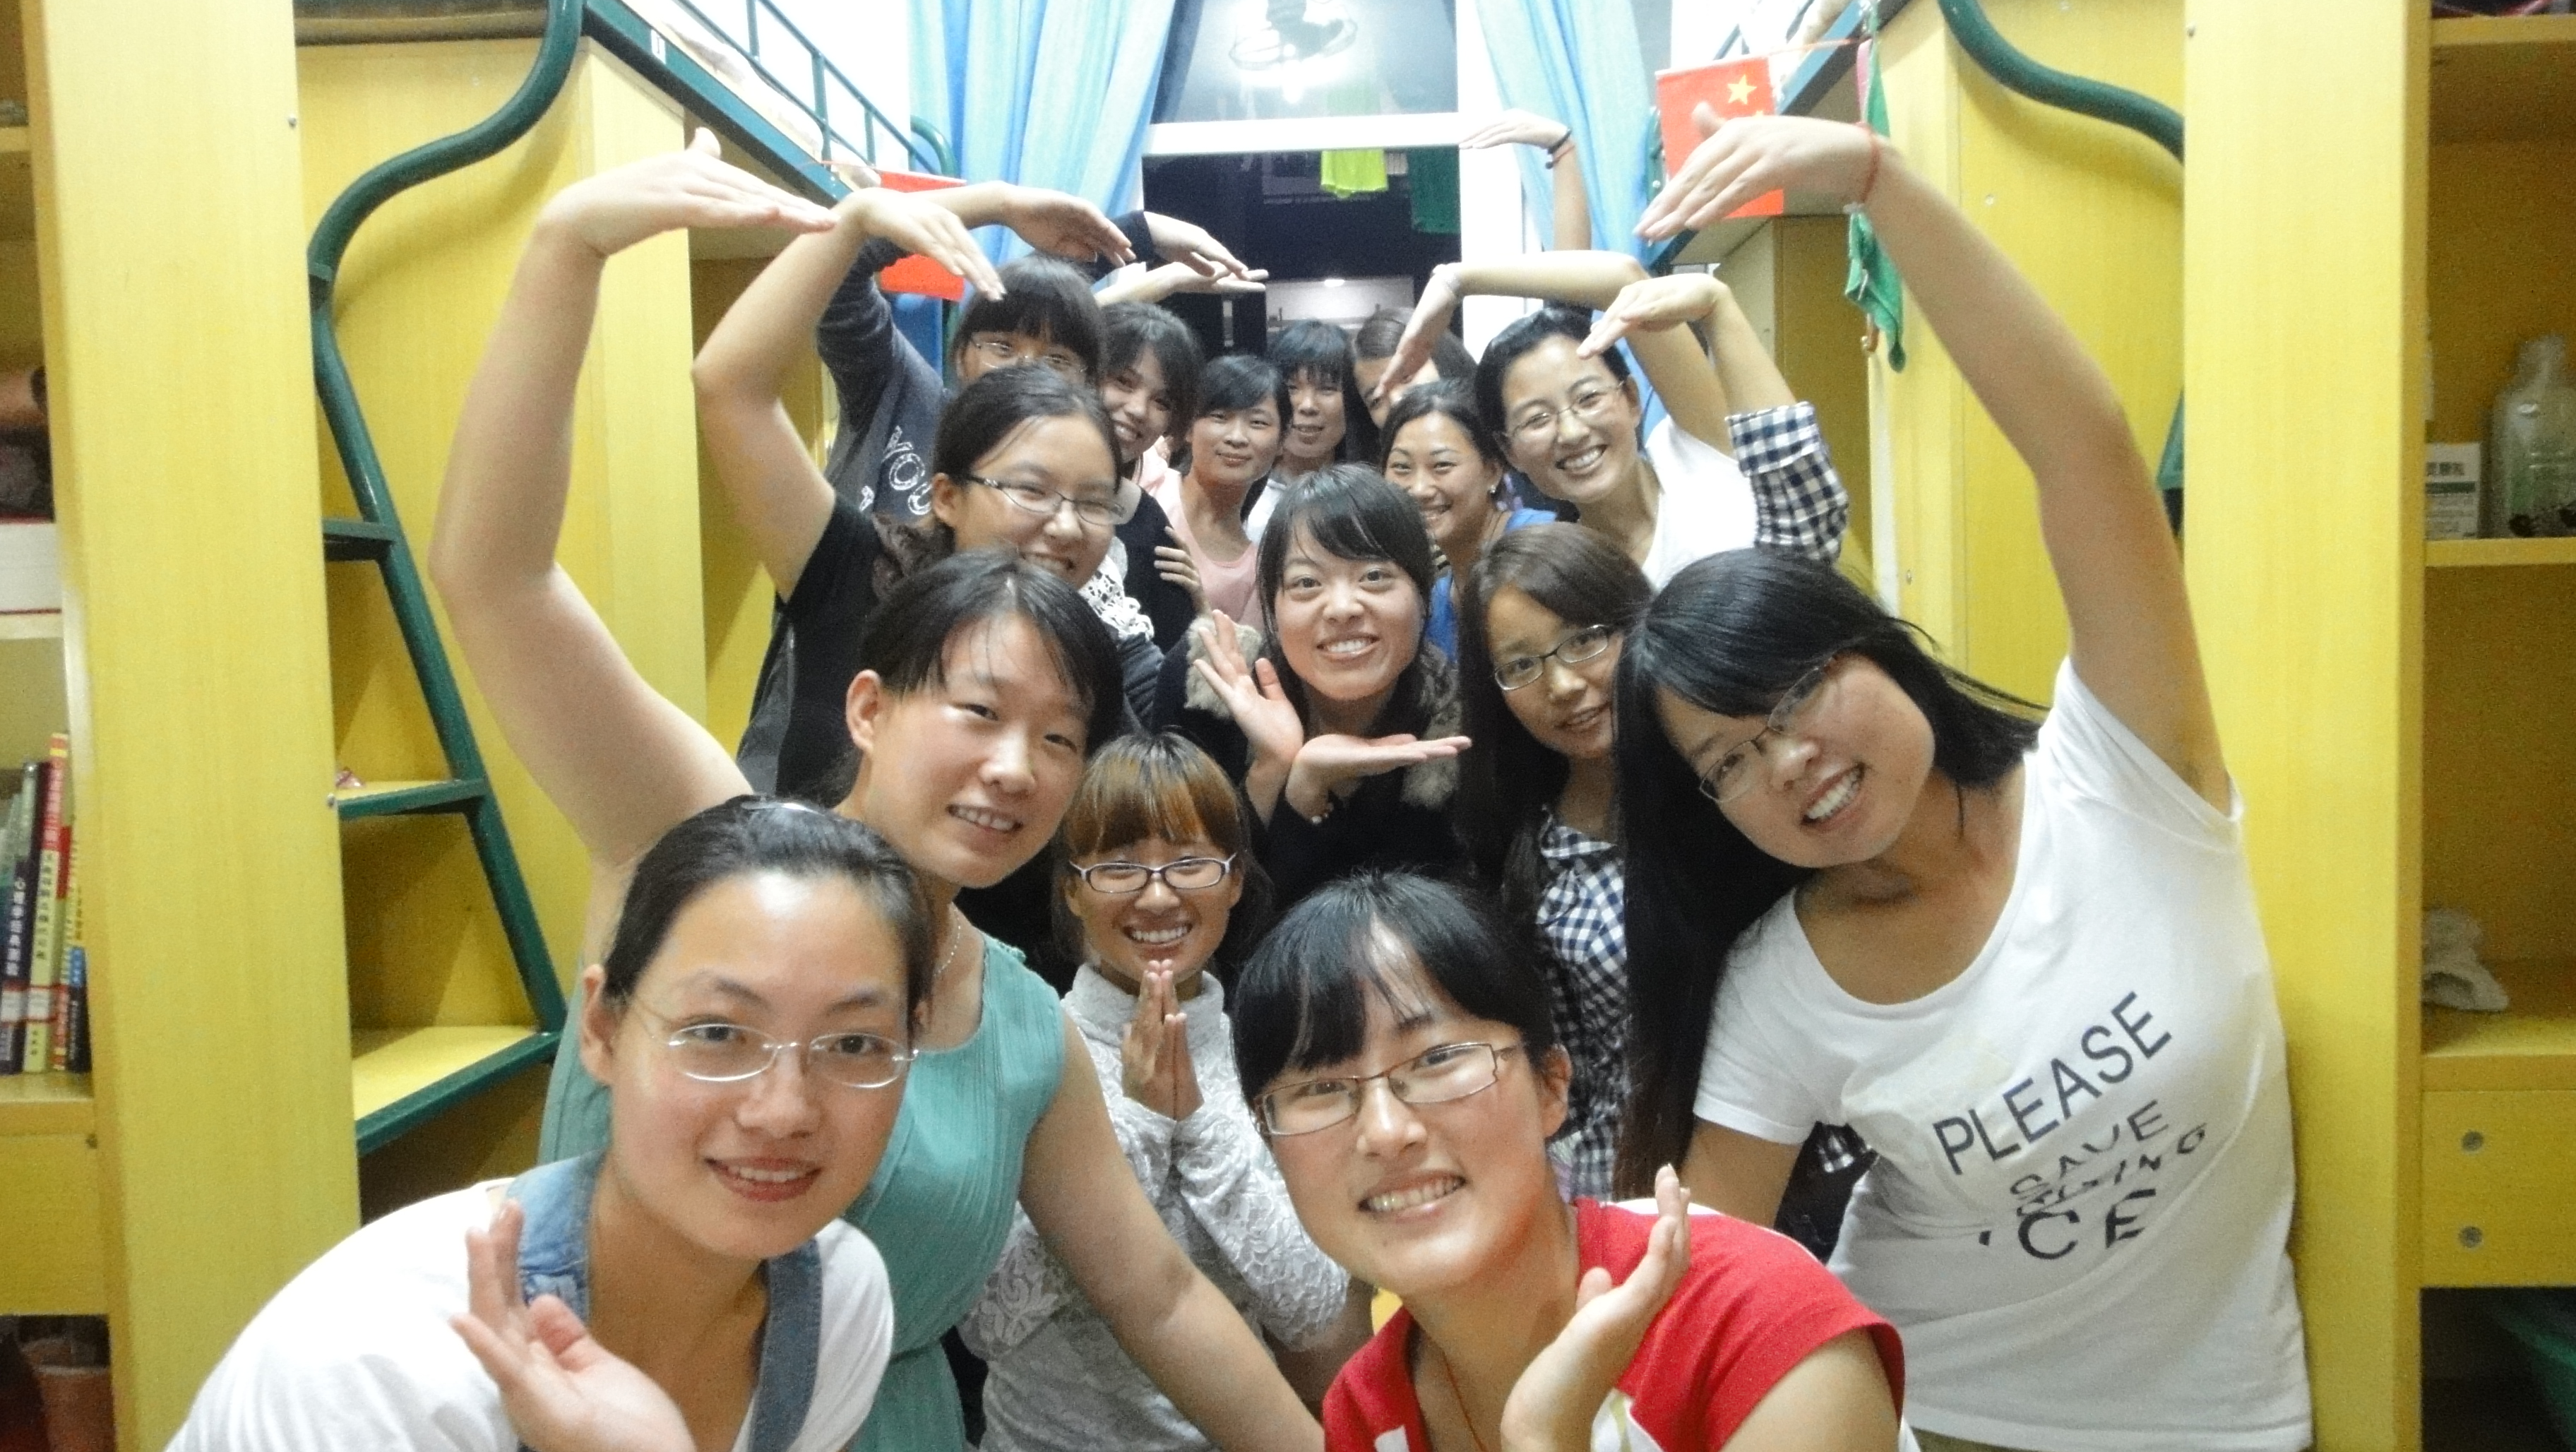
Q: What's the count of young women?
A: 15